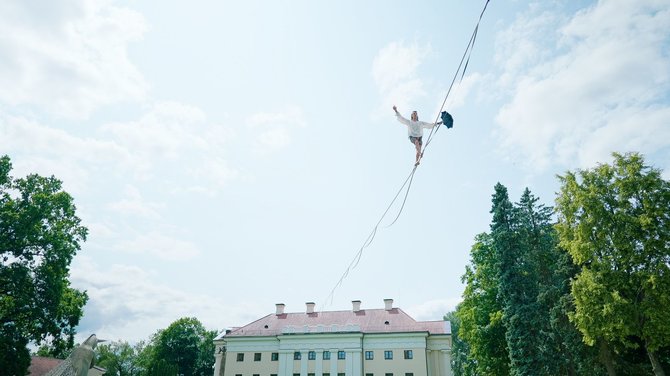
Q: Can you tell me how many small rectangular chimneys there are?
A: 4